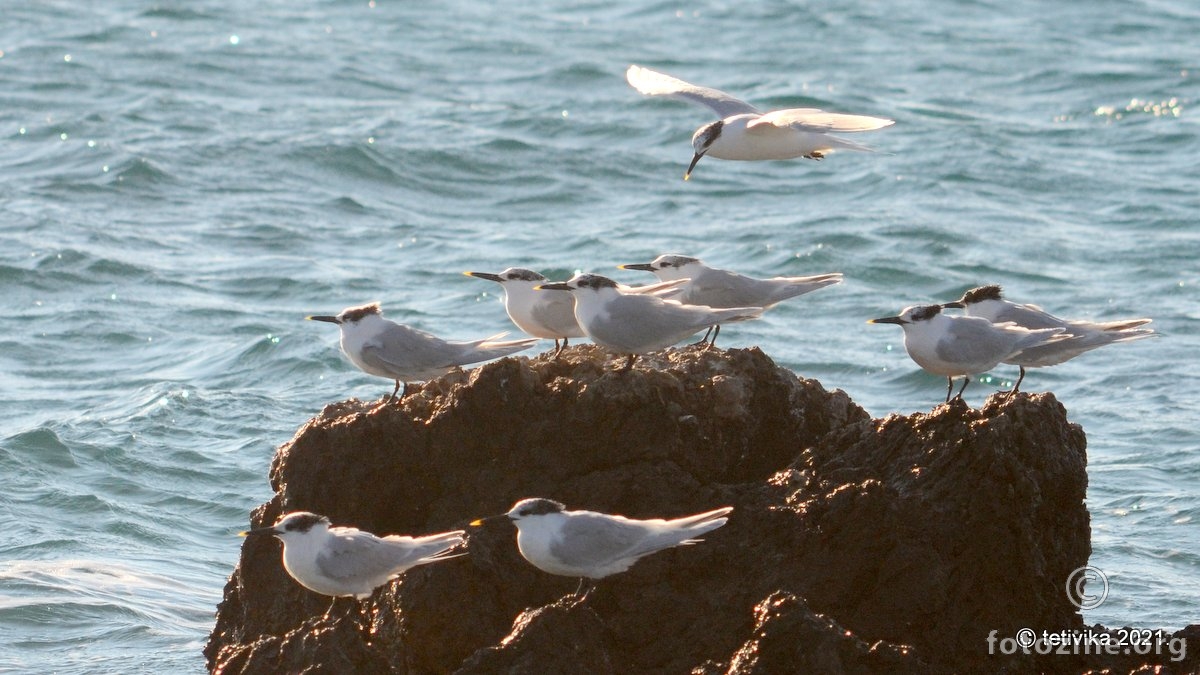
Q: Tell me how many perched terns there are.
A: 8